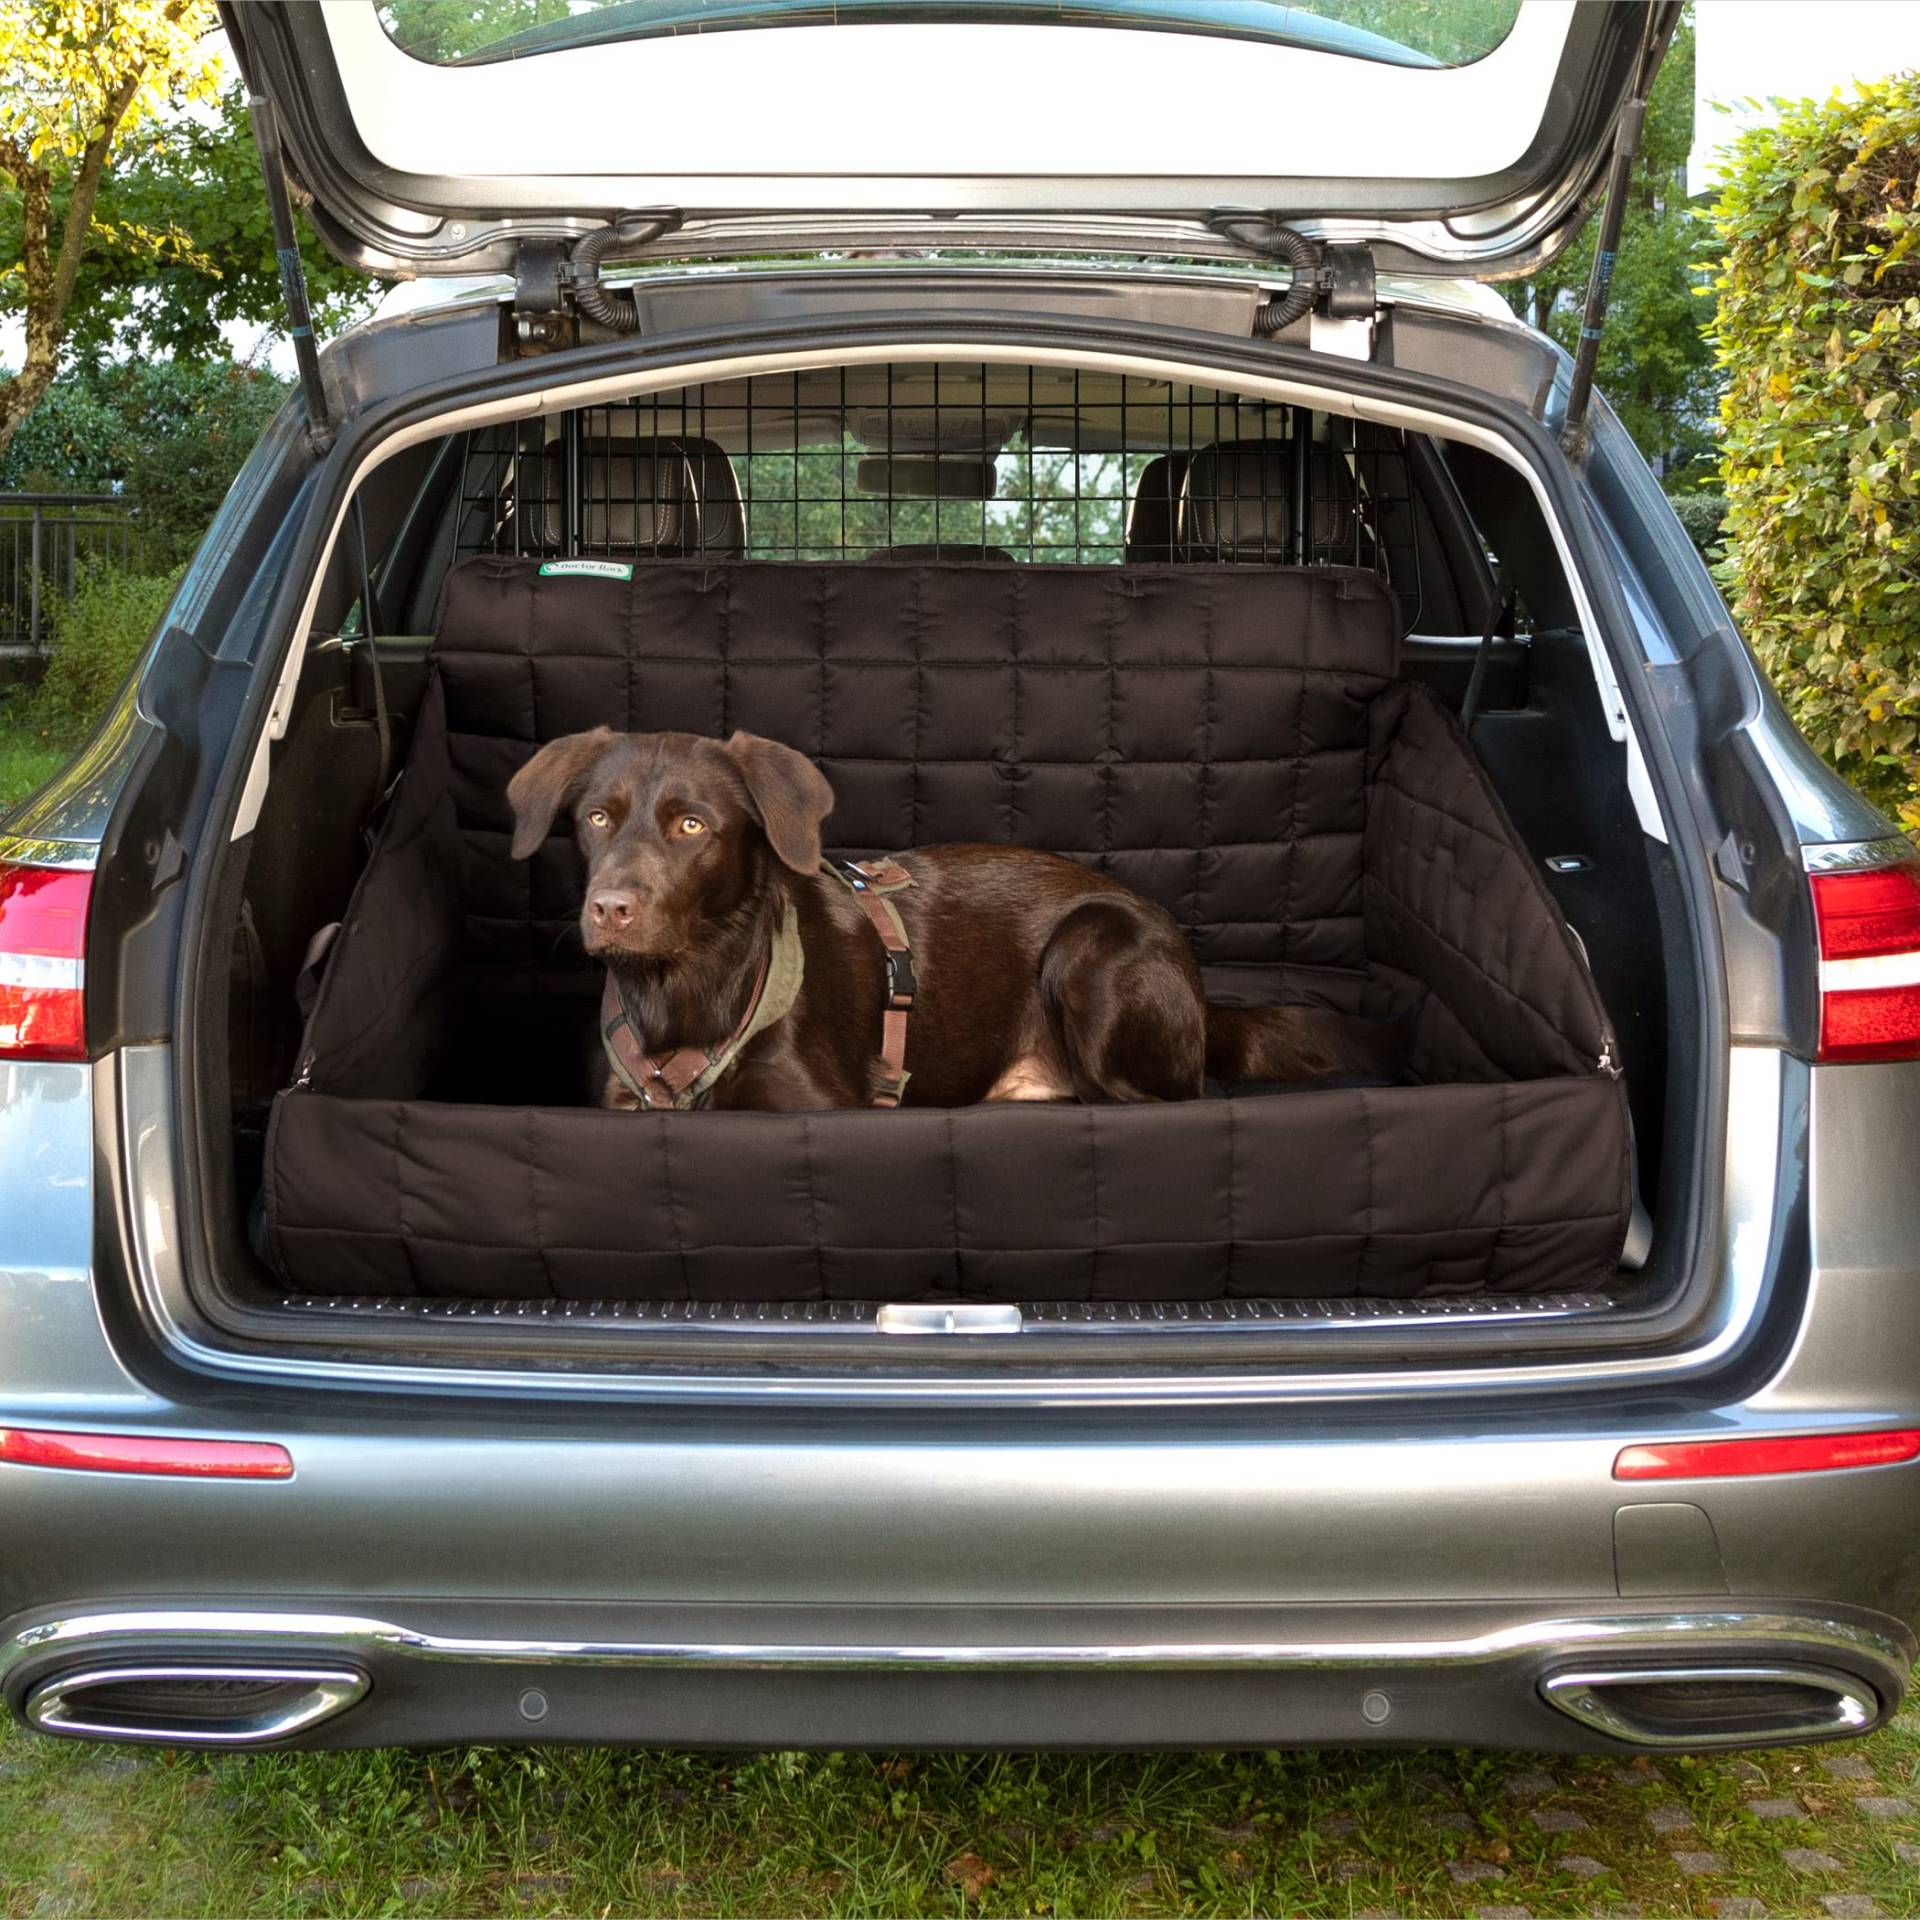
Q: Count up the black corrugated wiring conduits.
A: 2